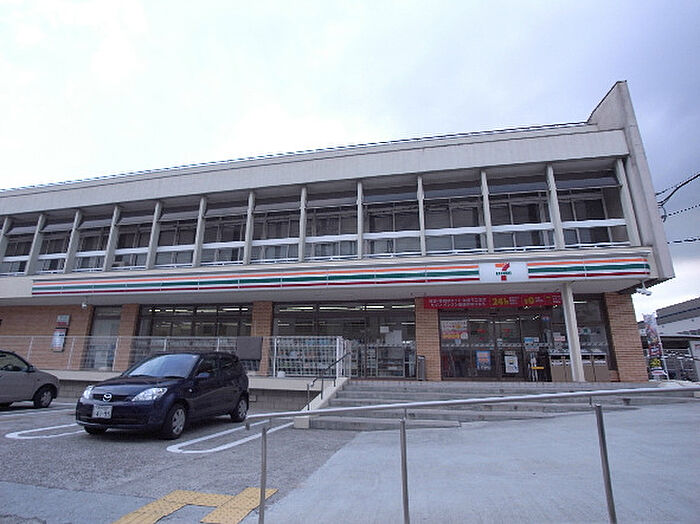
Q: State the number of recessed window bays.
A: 12